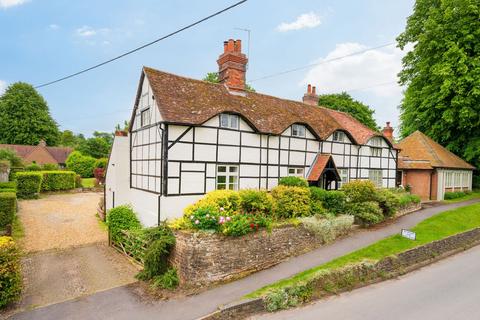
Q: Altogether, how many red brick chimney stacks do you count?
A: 3